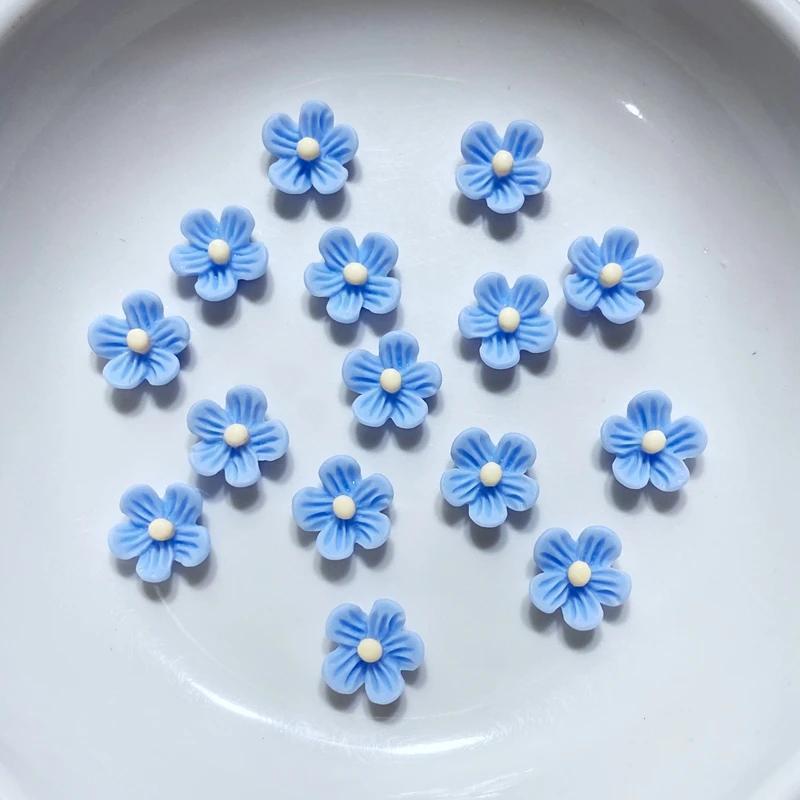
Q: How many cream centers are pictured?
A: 15